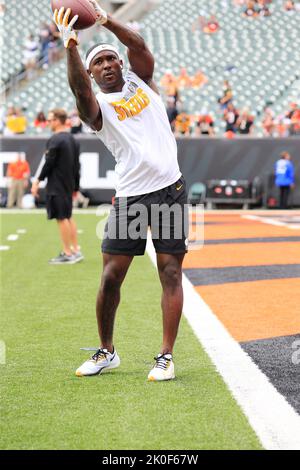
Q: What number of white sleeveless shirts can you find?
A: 1